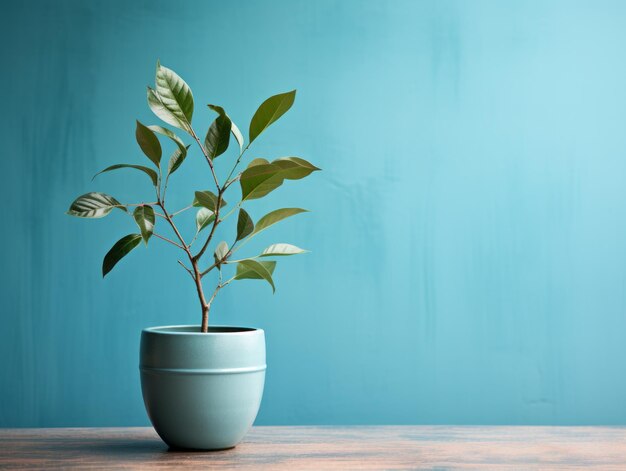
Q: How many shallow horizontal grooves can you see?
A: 1